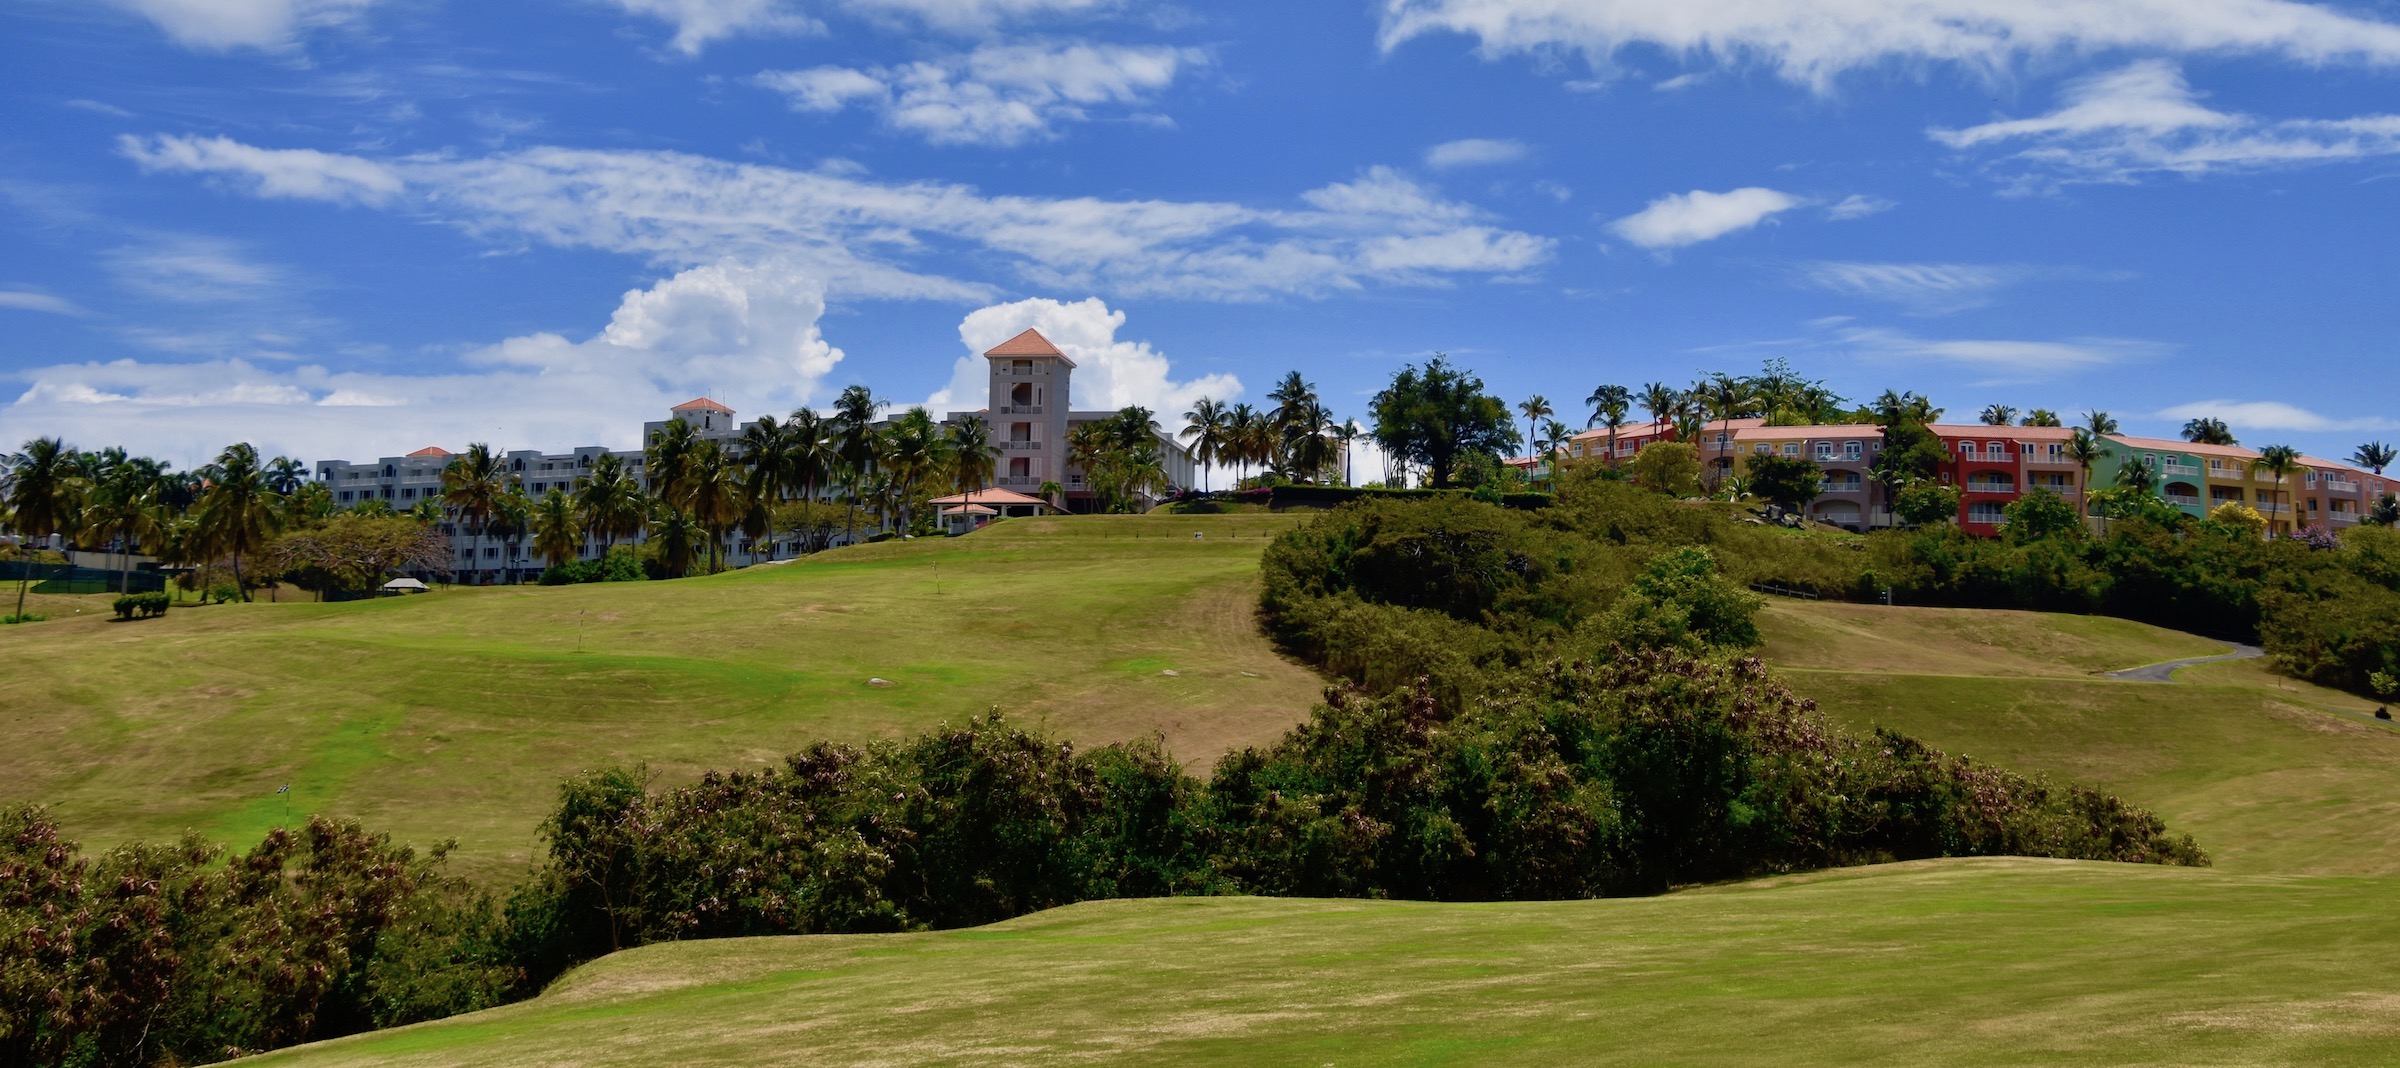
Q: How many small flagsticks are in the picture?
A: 3